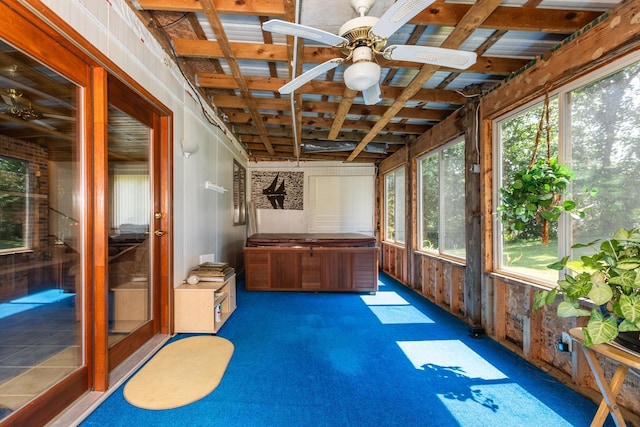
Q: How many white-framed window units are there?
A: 3